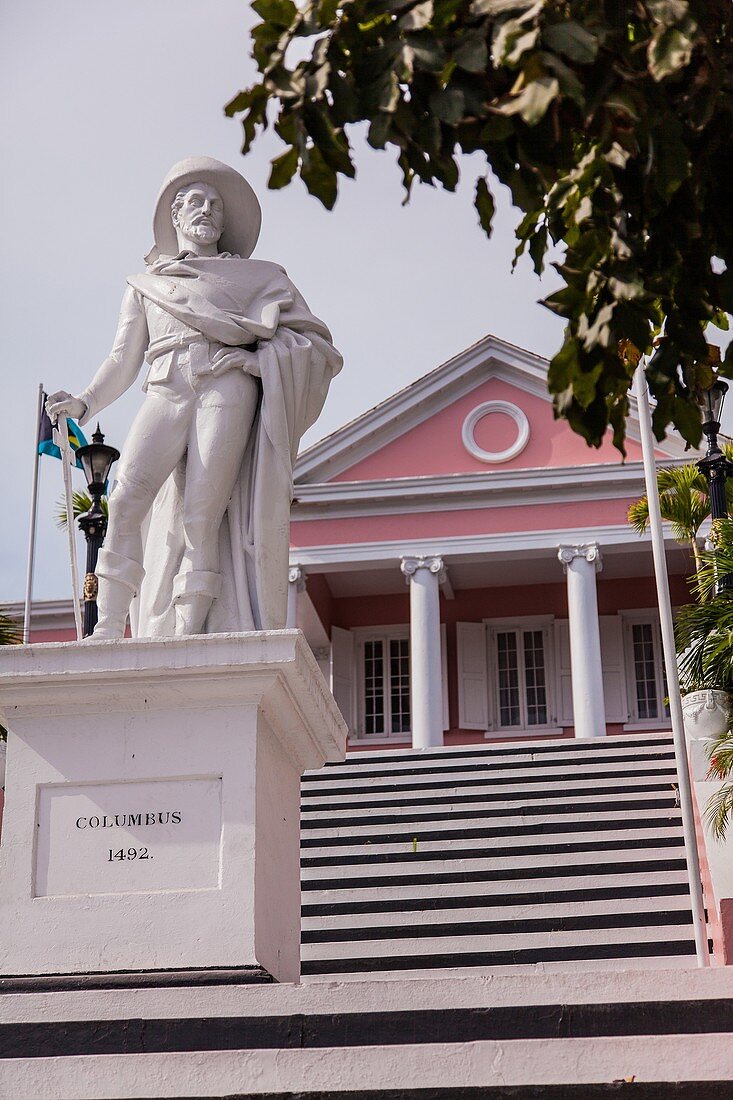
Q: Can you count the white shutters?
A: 5